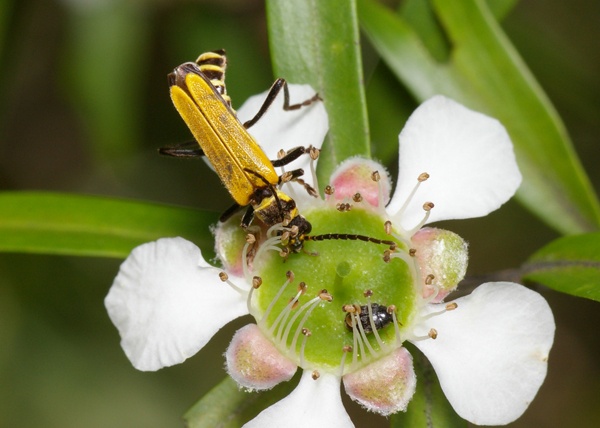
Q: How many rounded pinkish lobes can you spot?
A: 5